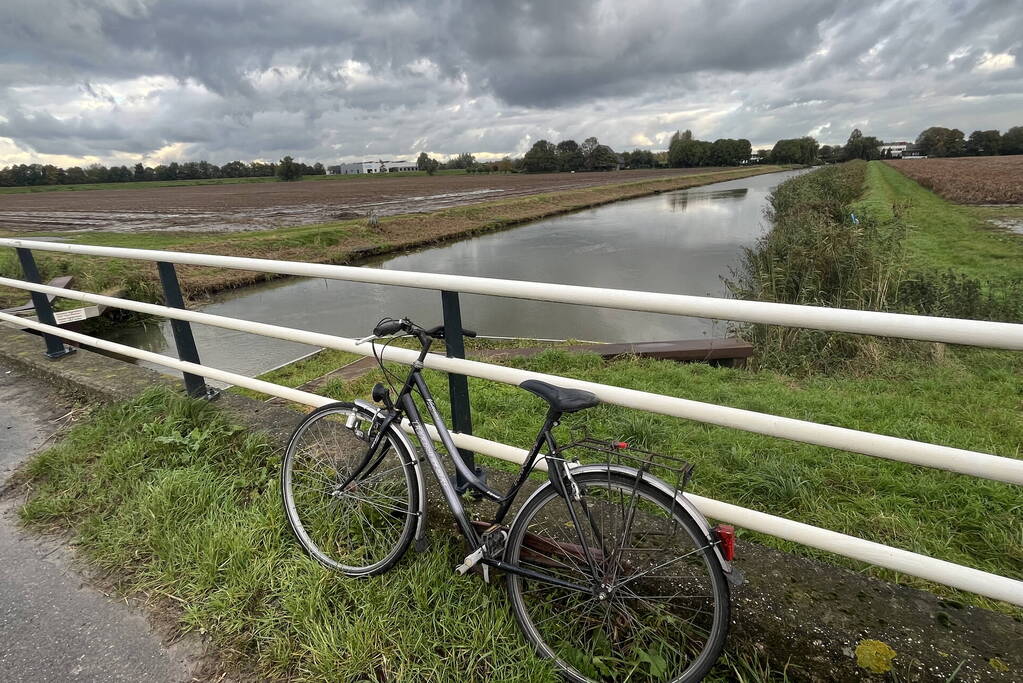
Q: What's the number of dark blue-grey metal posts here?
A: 3